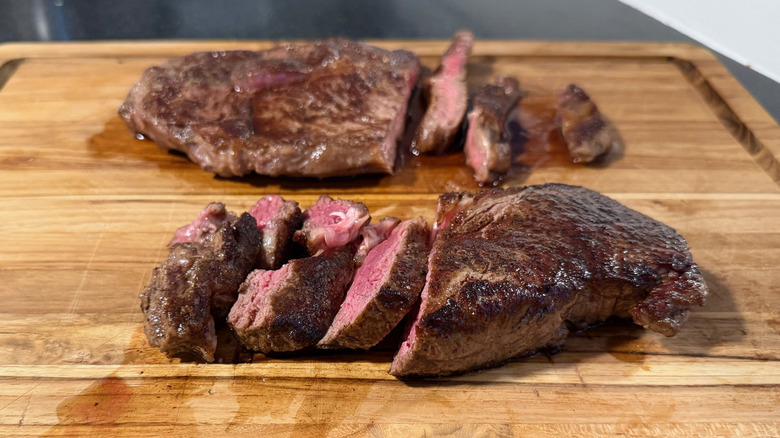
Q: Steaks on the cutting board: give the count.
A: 2